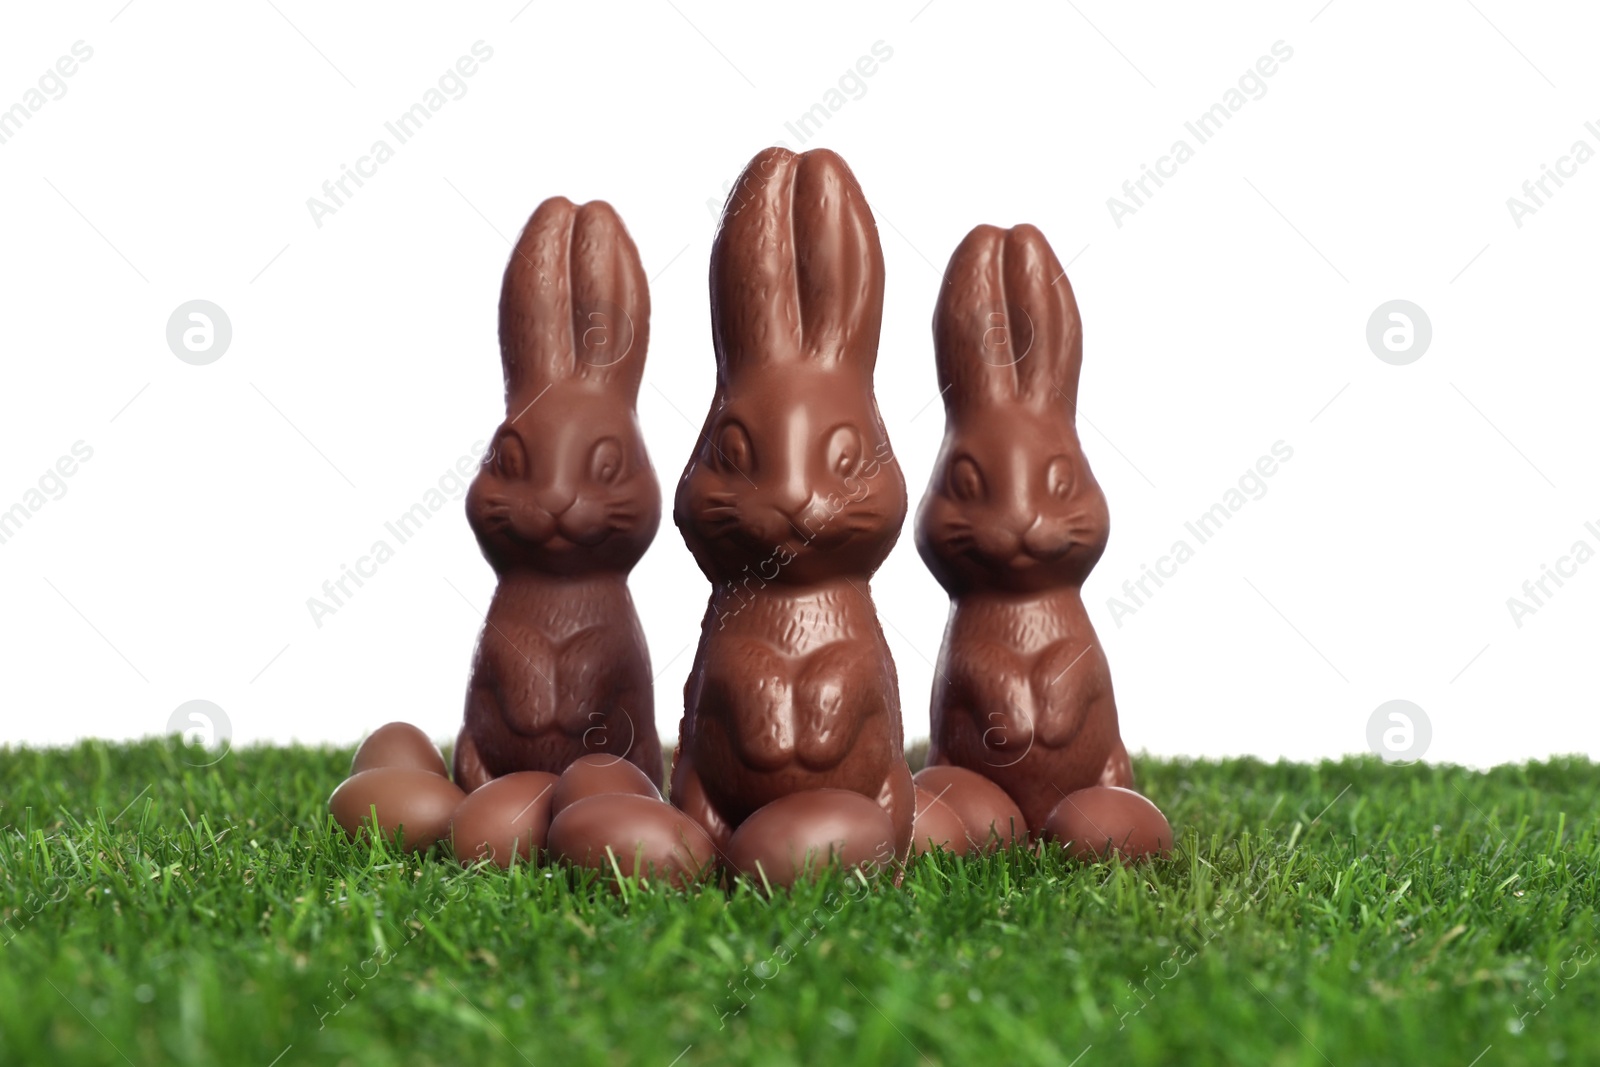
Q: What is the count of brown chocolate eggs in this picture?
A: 9